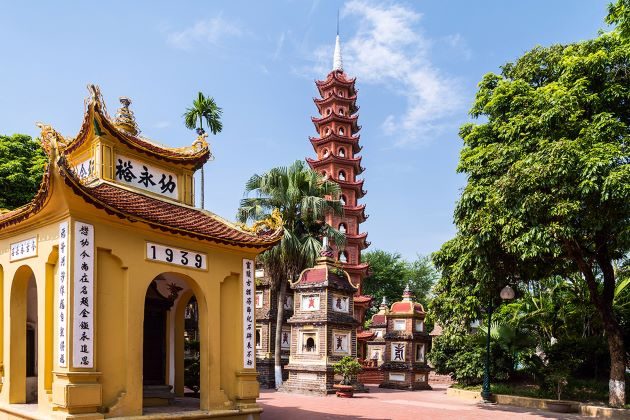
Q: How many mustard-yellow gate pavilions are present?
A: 1